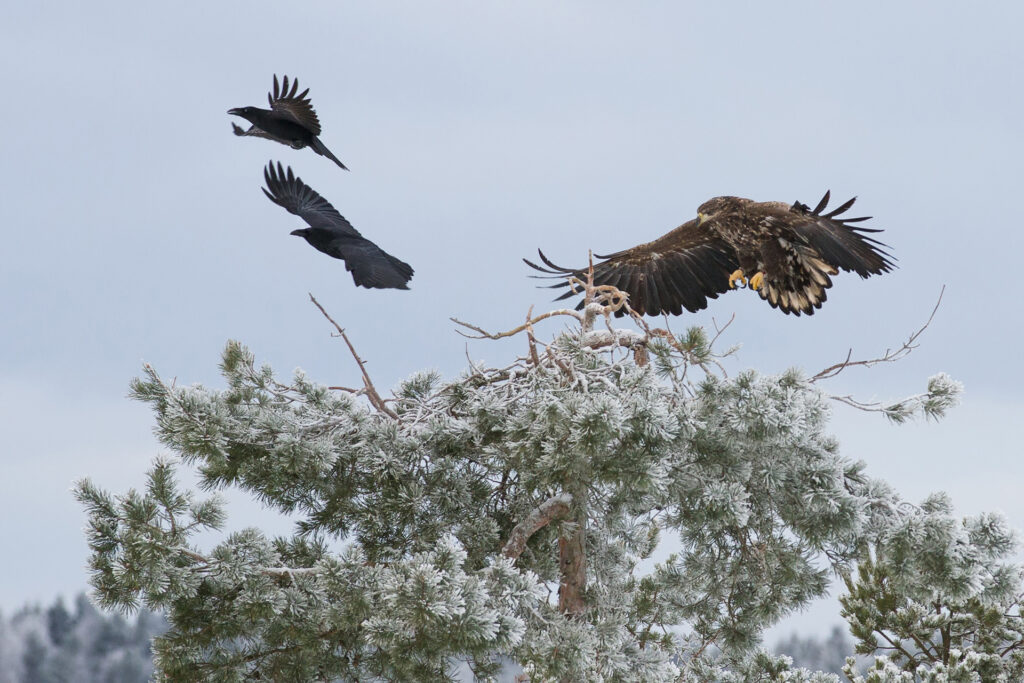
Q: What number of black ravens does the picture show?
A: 2